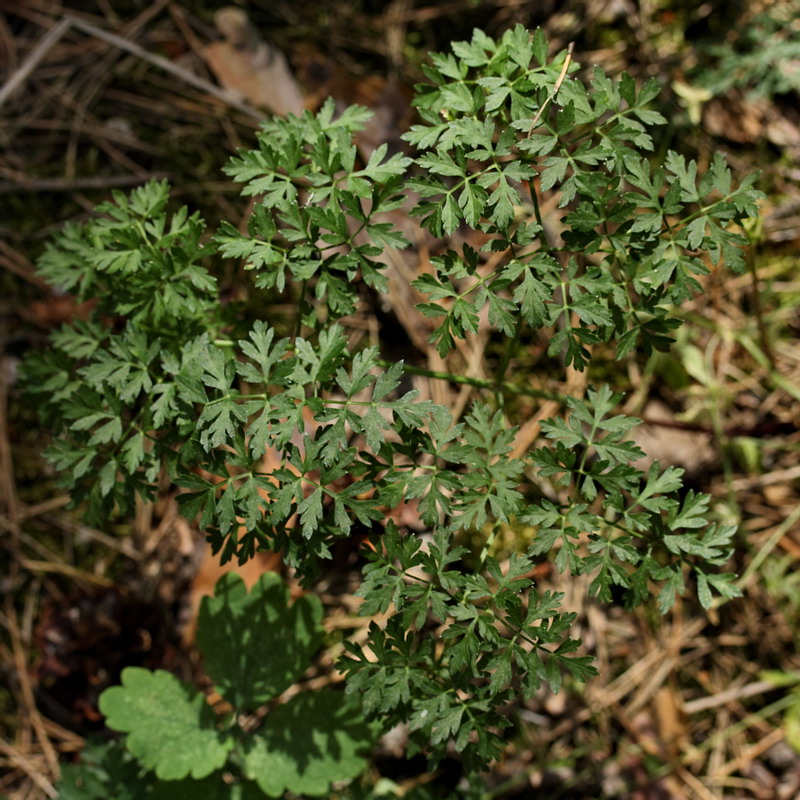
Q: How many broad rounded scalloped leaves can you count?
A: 3